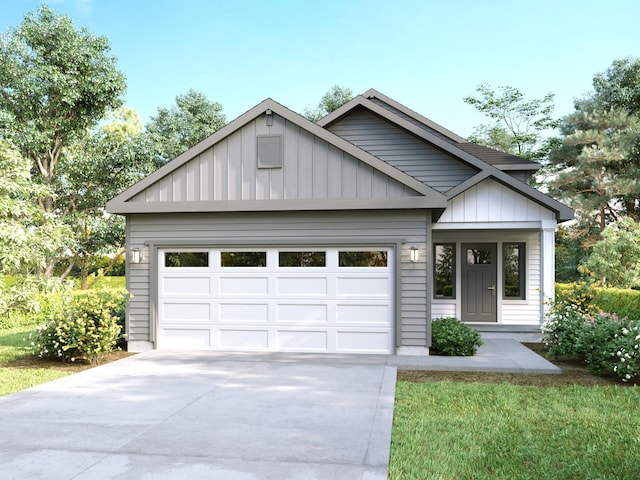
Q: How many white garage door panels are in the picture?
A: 12